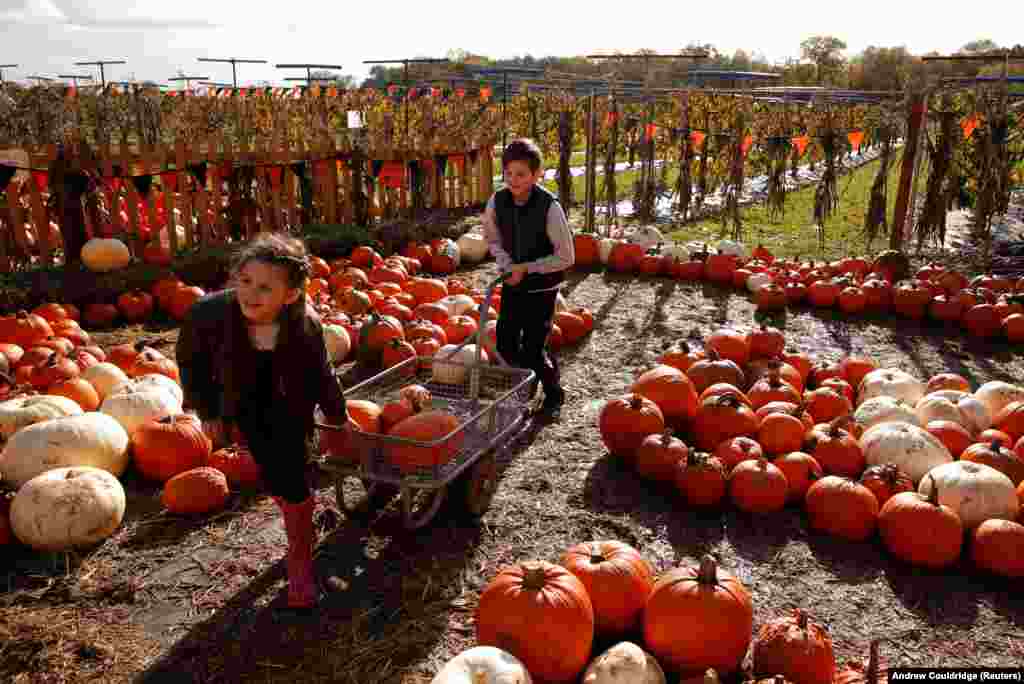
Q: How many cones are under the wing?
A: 0